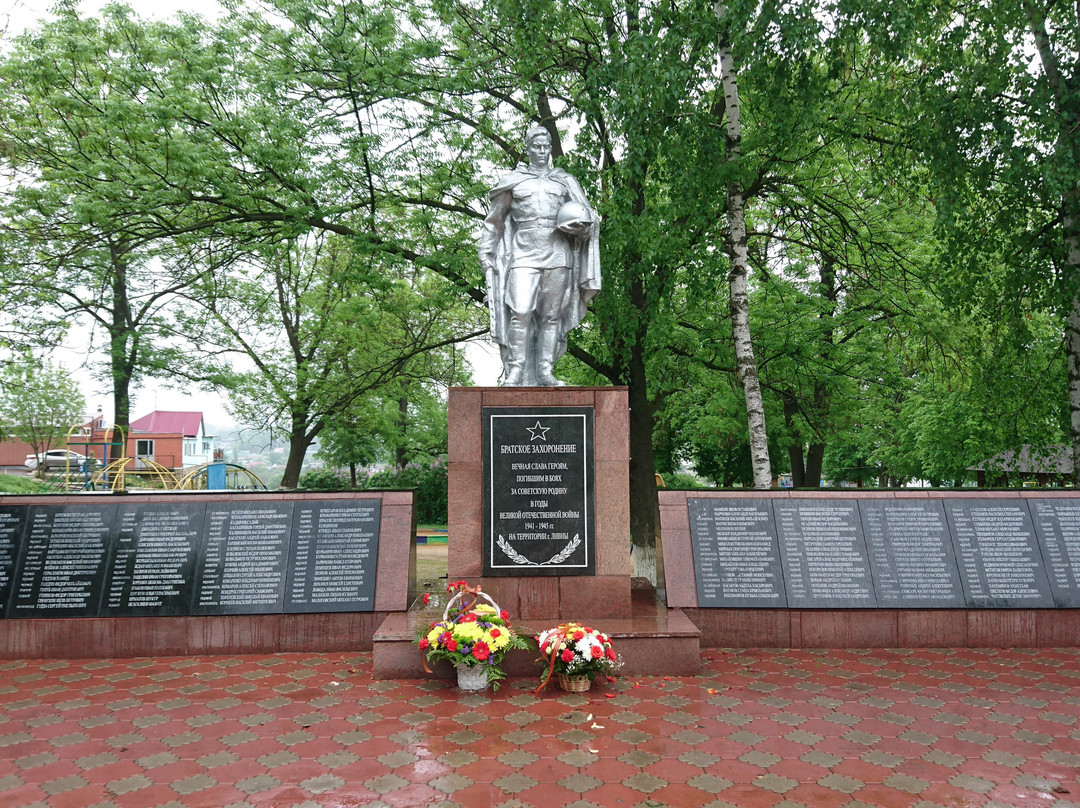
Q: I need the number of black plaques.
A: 11